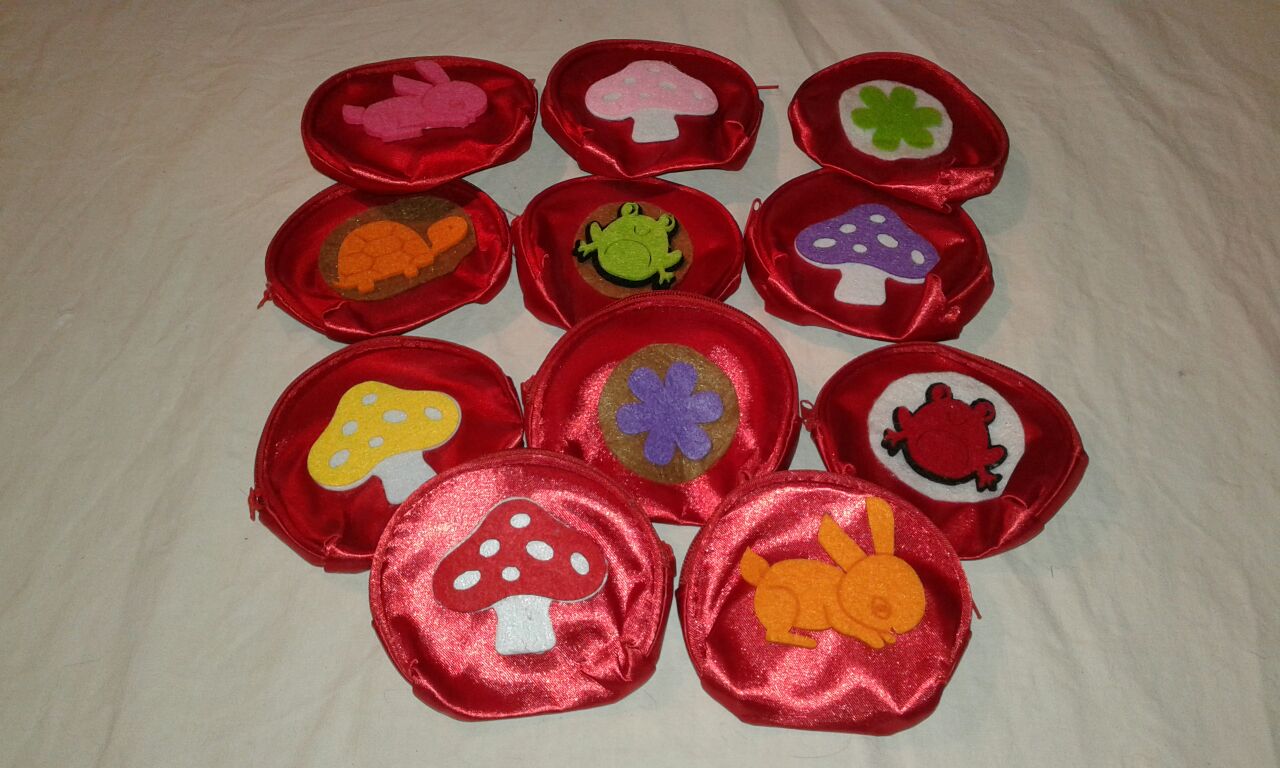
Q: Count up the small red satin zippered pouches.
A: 11